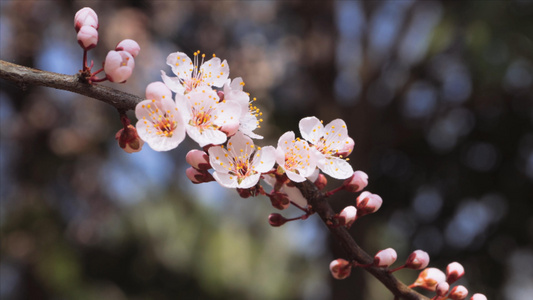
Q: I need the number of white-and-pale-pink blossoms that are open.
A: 7